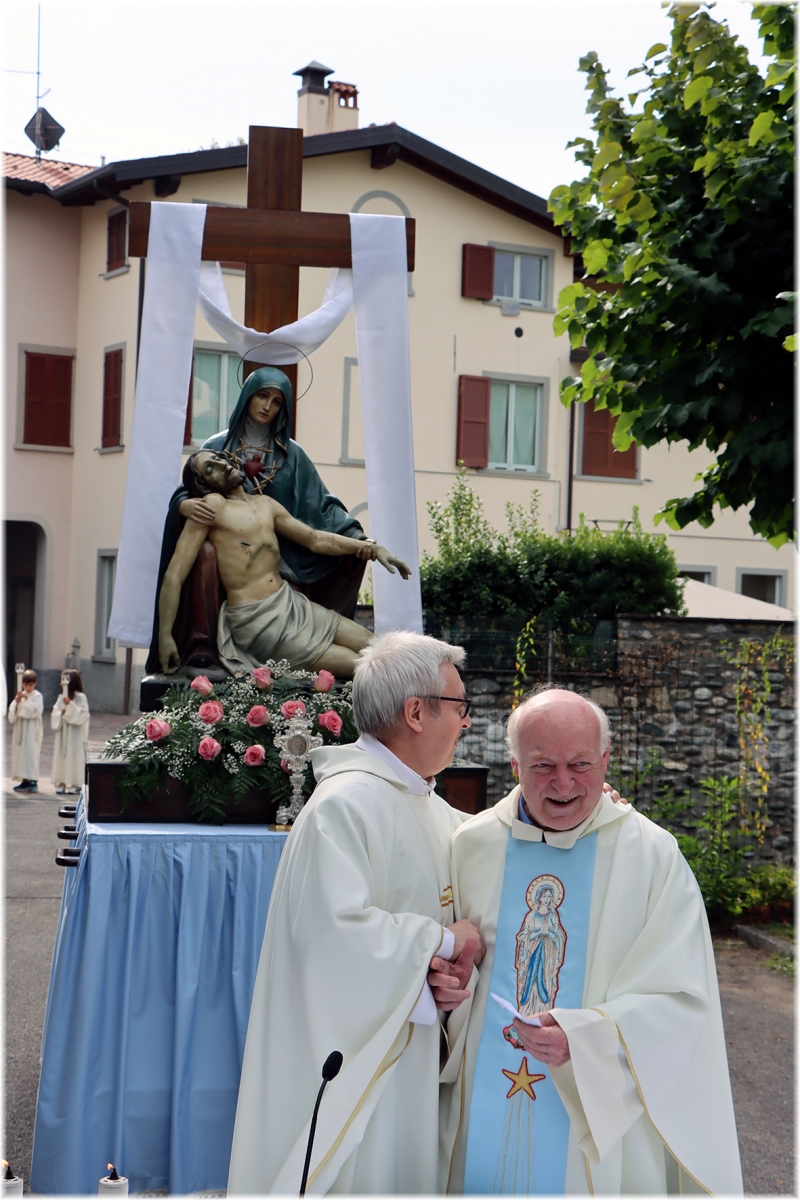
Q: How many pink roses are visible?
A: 11